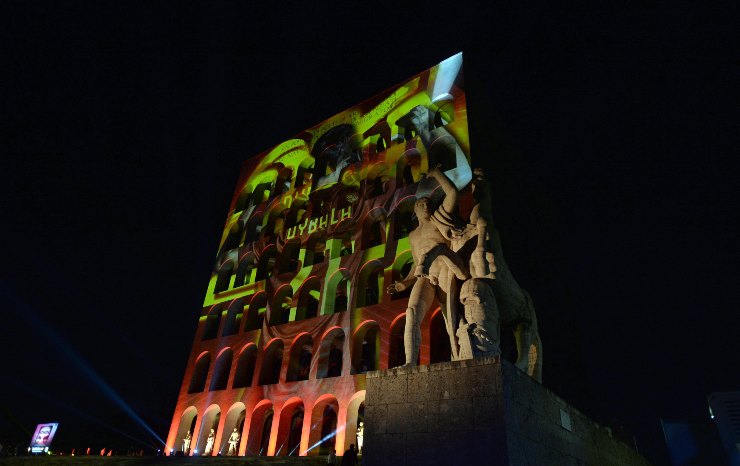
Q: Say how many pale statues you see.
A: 4